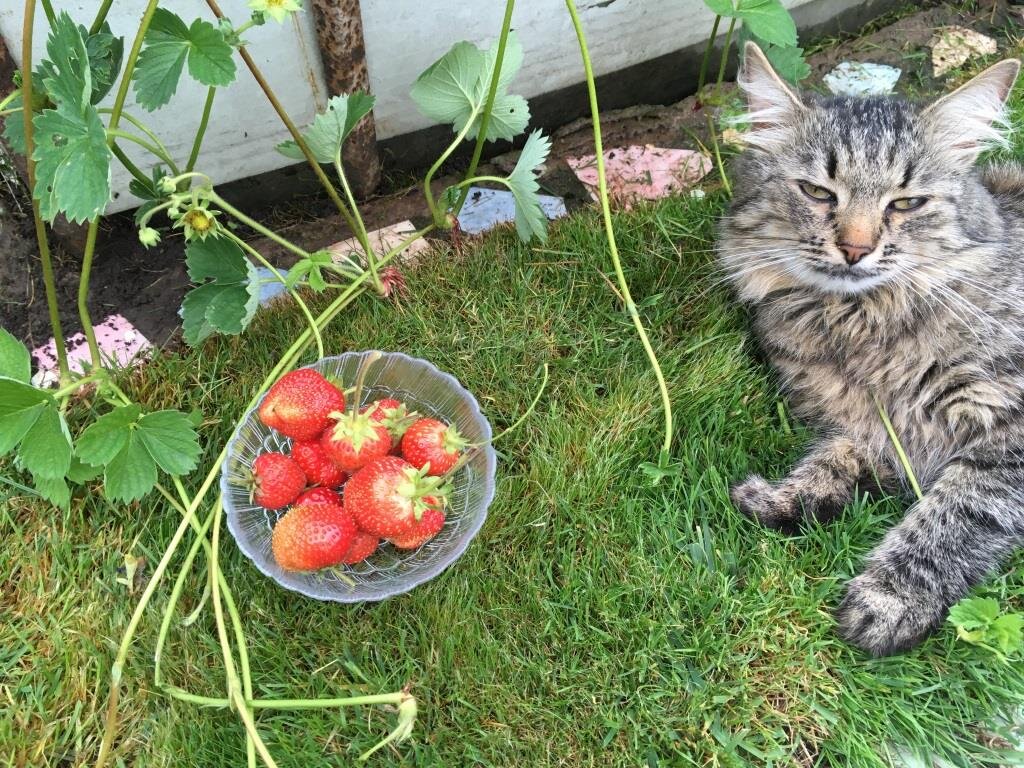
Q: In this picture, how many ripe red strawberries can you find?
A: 11